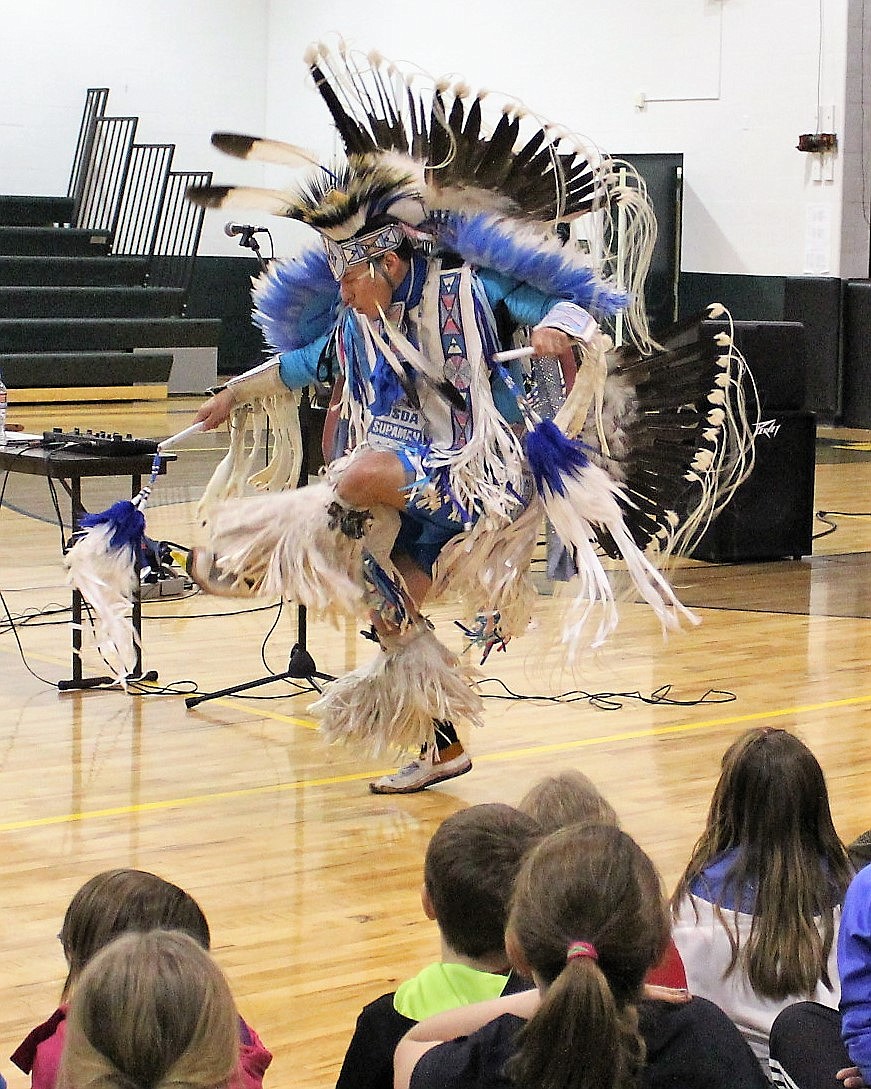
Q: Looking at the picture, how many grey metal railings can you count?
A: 4